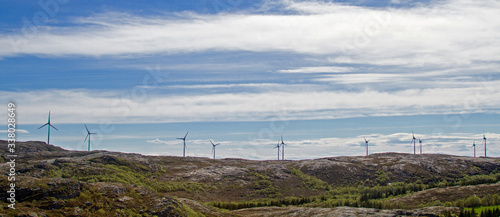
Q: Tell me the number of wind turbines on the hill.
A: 11